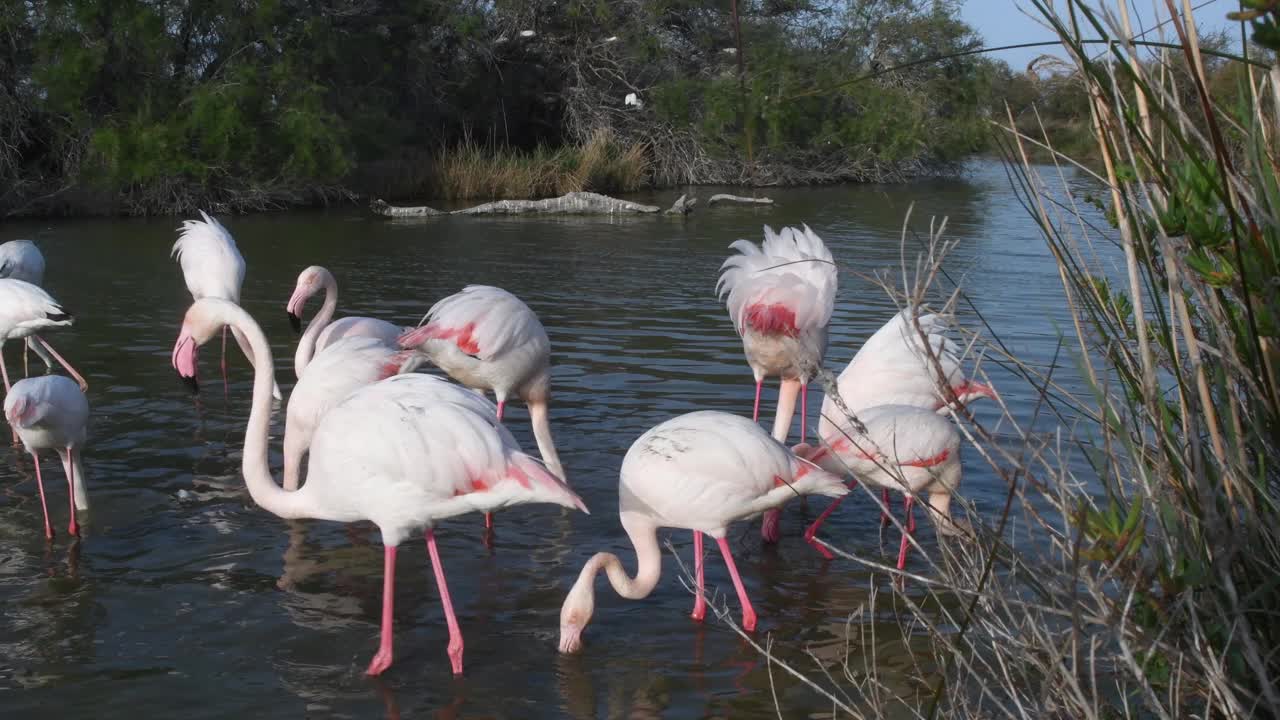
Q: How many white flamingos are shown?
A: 12